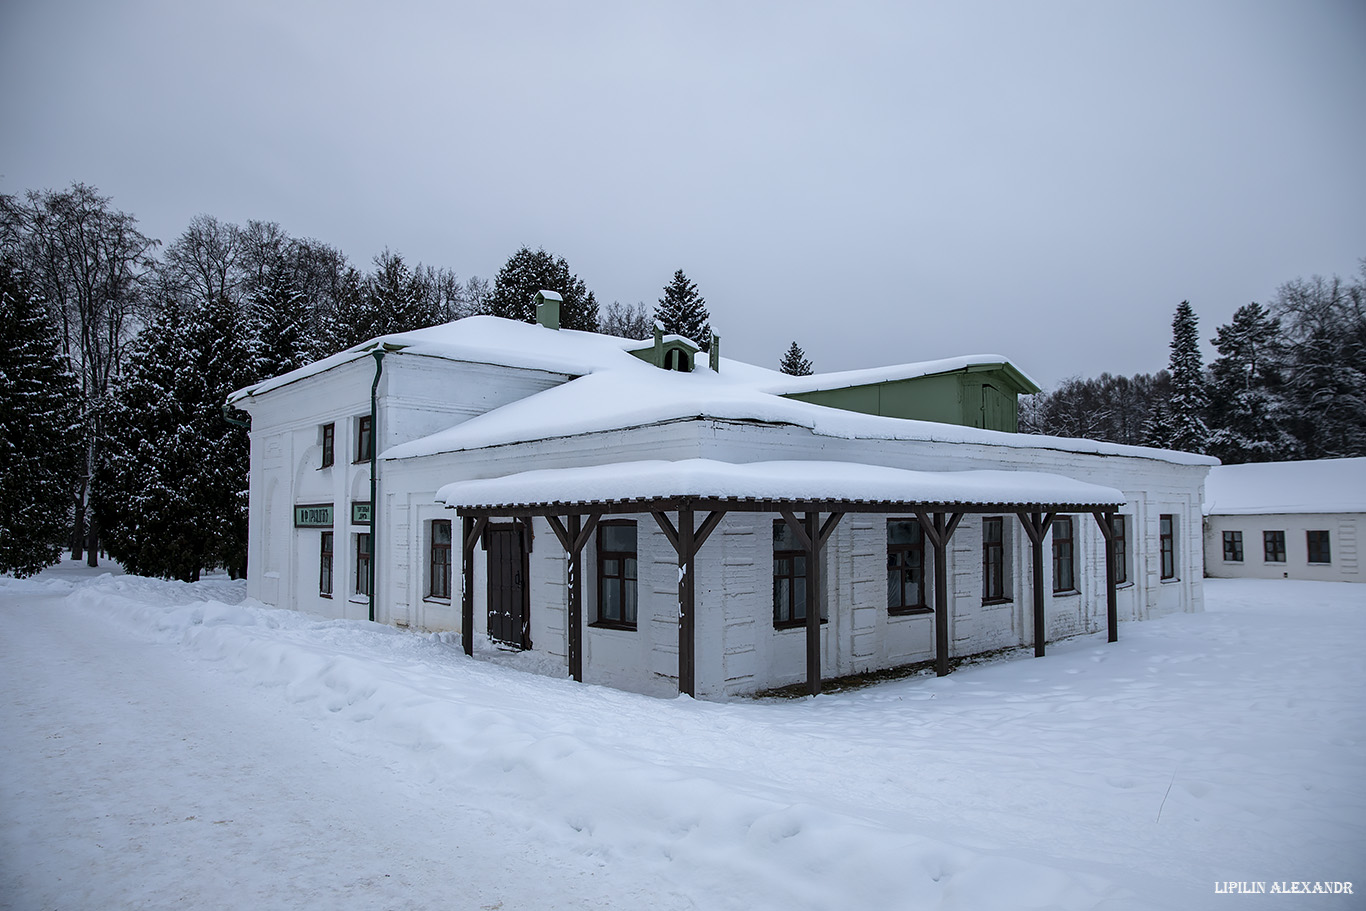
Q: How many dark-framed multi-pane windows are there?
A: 15